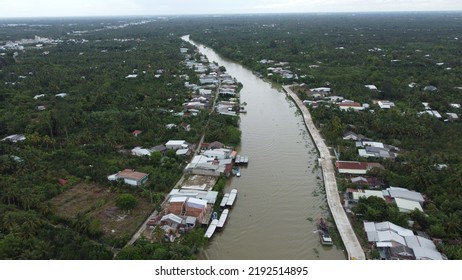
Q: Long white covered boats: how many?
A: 4